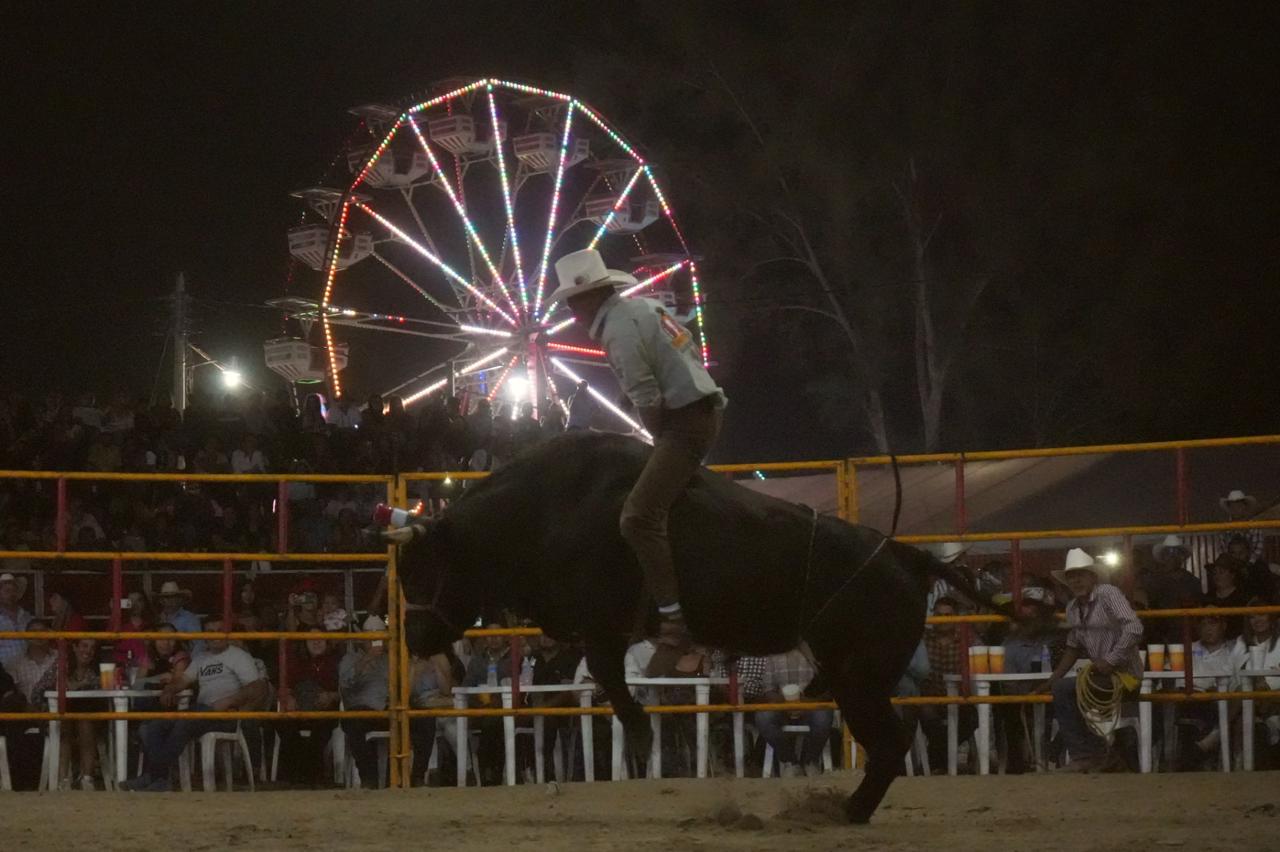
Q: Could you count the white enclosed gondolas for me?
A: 7